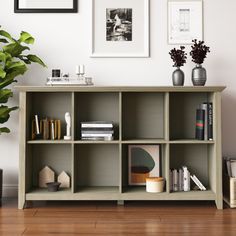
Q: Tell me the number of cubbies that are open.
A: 2